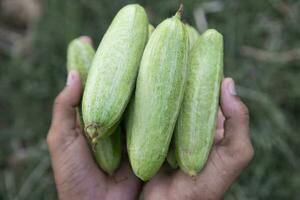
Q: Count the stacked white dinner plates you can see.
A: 0